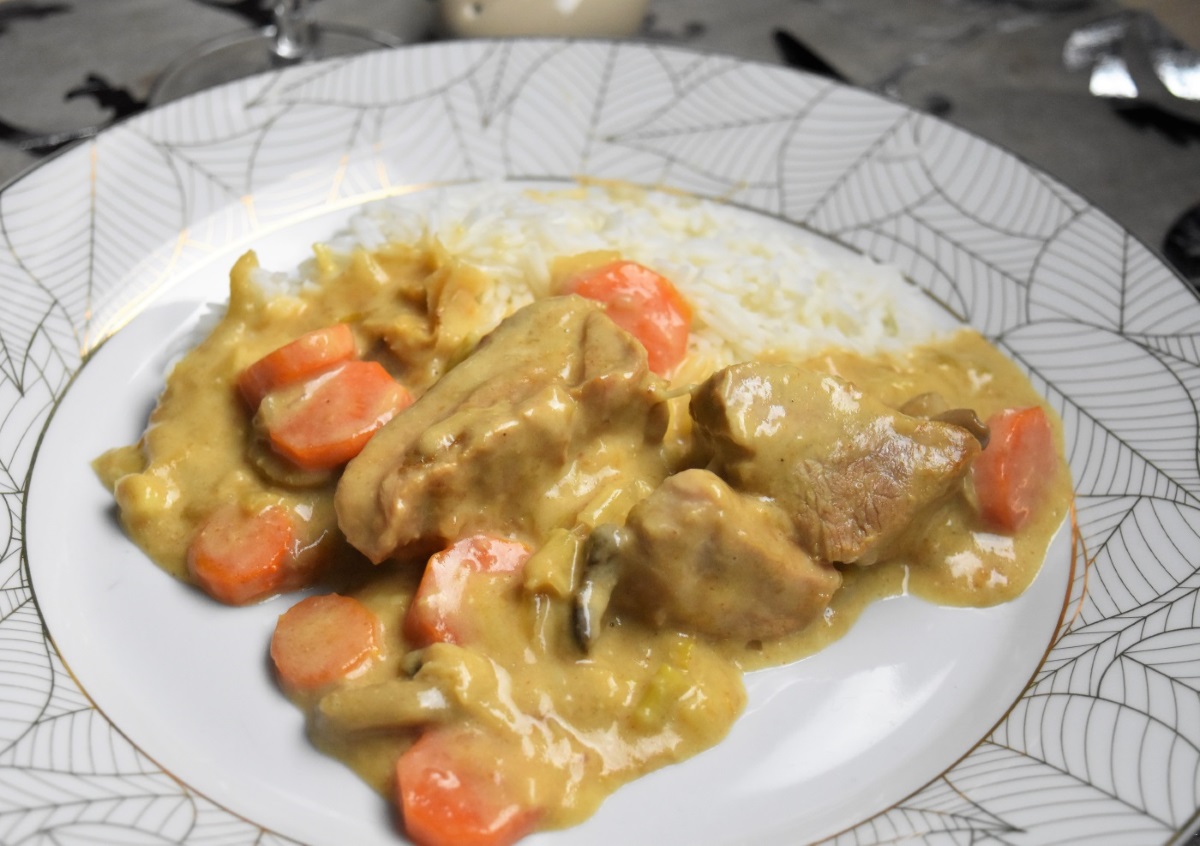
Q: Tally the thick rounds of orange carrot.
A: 8